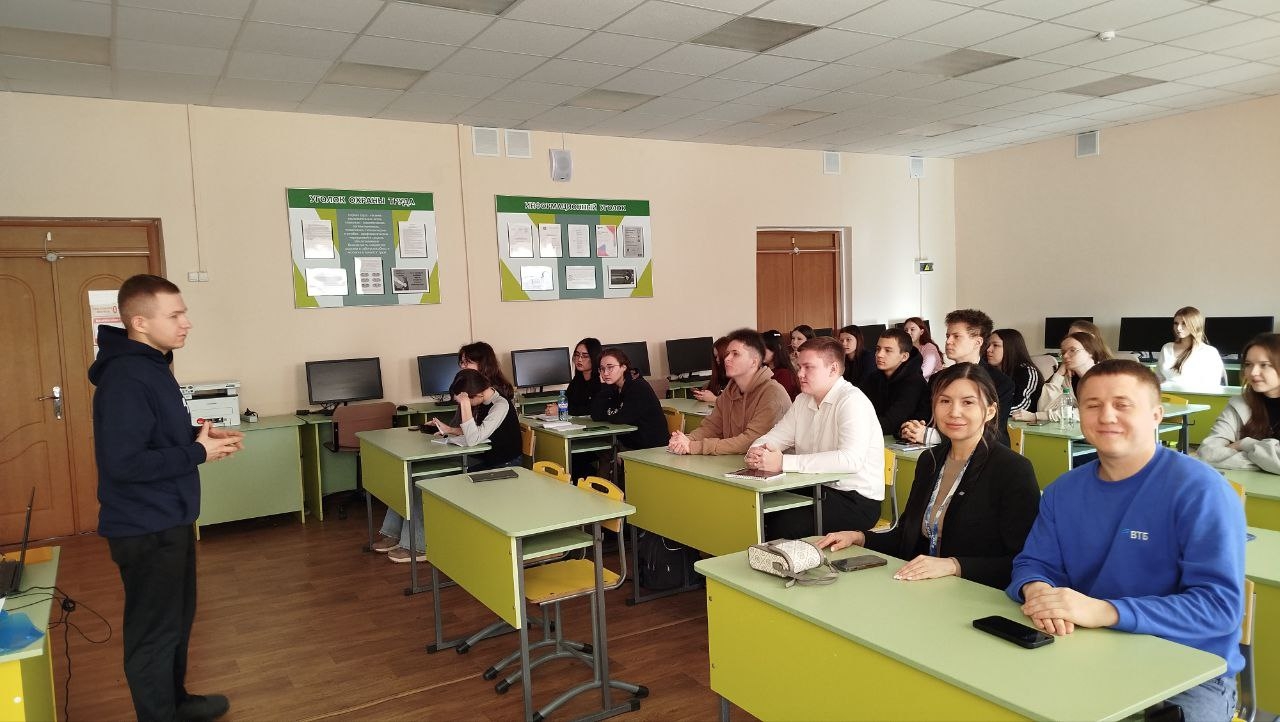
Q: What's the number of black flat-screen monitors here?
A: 11